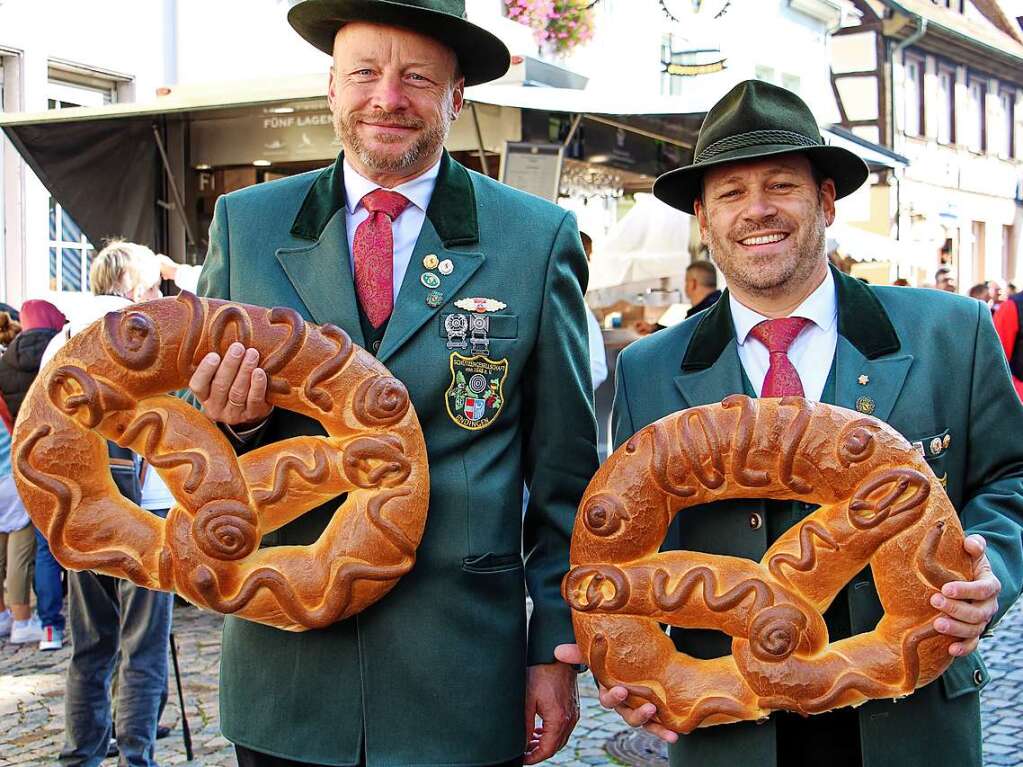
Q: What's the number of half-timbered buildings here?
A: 1